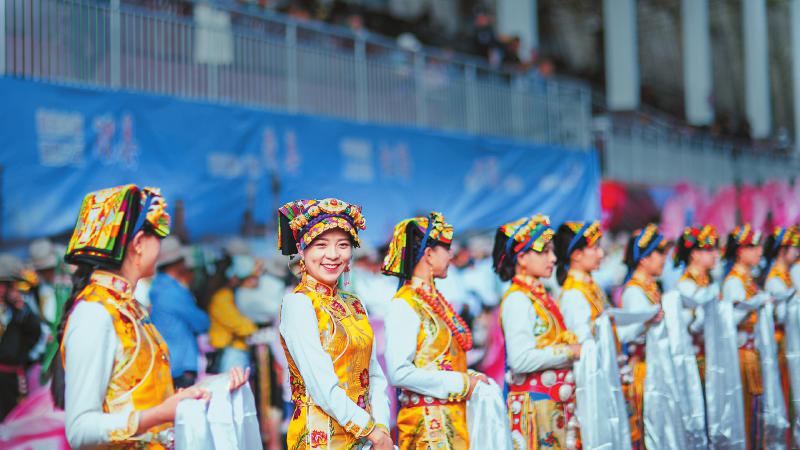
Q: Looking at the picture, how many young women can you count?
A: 9